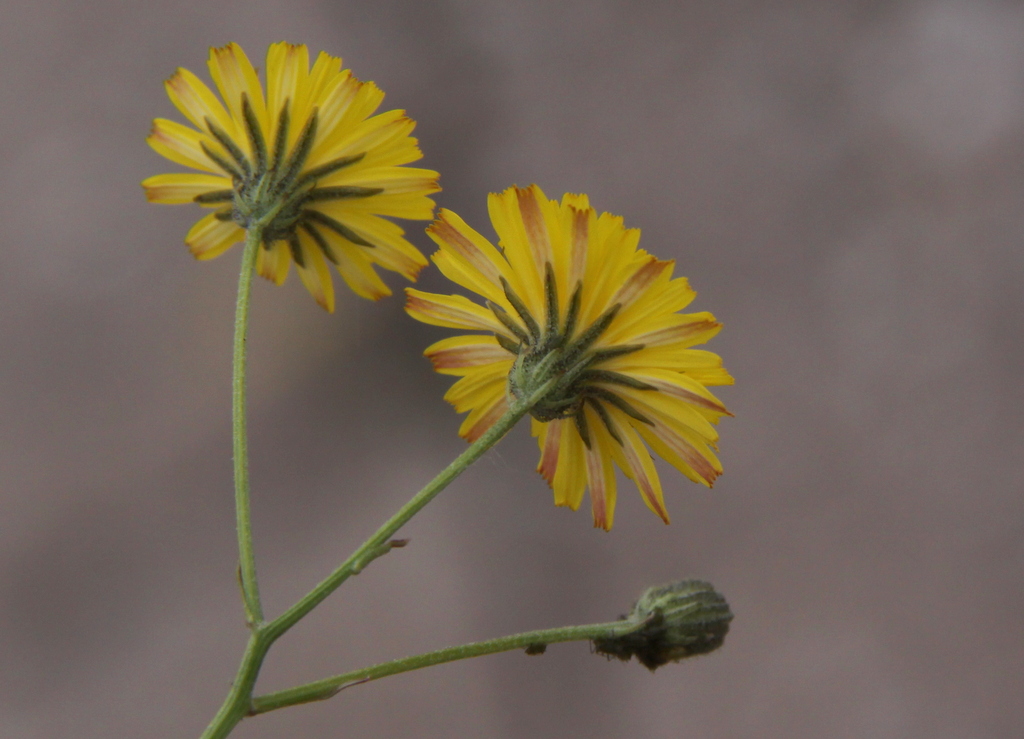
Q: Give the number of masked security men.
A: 0